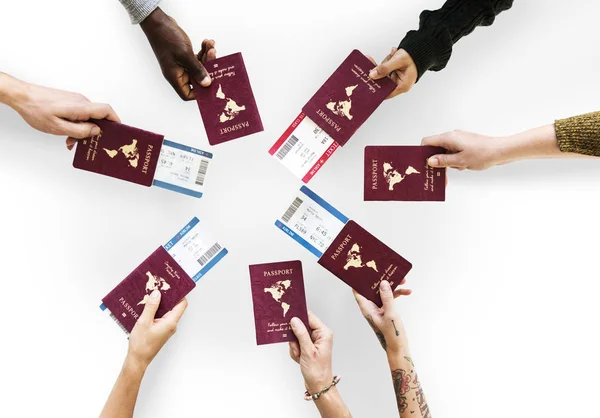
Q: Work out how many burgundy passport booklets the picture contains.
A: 7